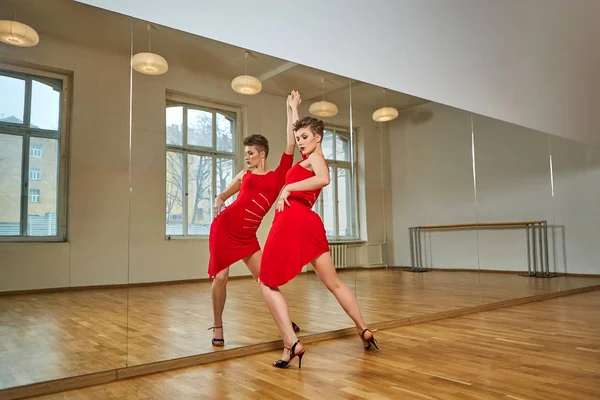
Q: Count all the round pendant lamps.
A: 5